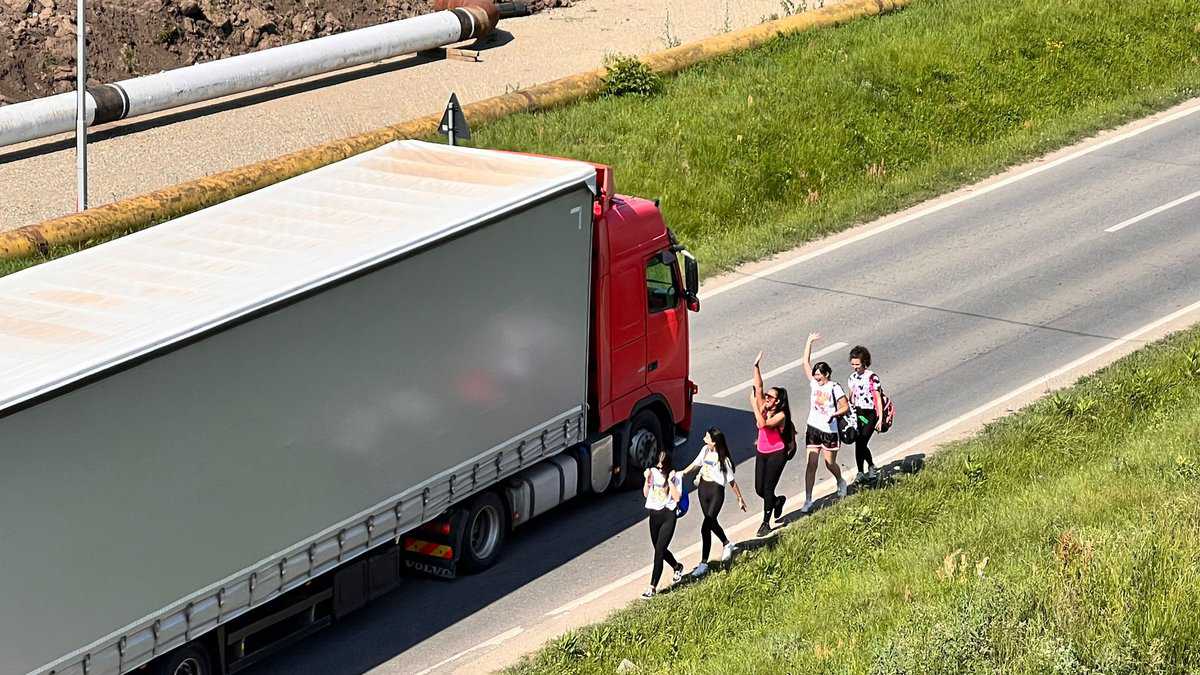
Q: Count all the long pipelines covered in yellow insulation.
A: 1